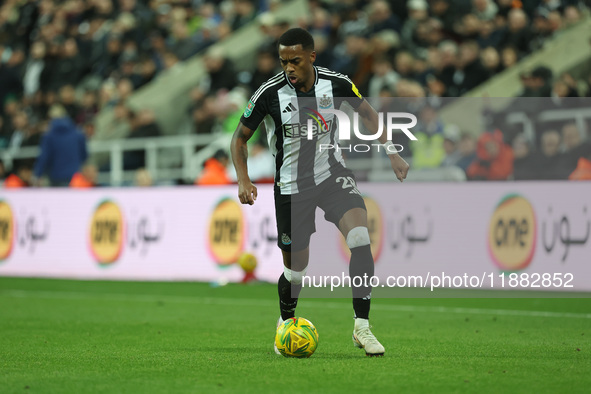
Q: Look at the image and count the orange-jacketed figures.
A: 5